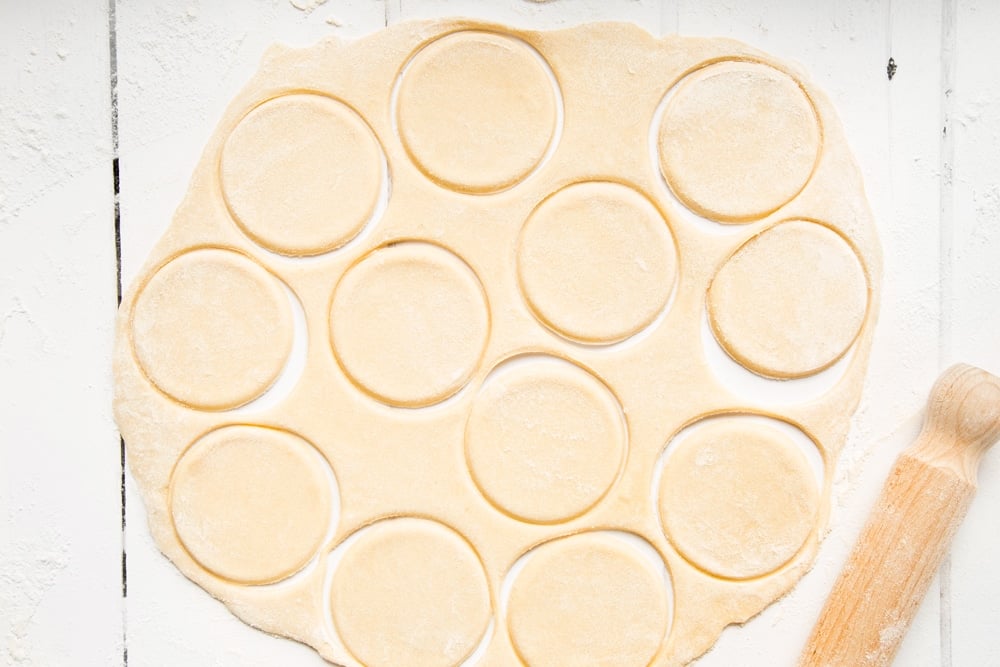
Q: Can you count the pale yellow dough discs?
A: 12